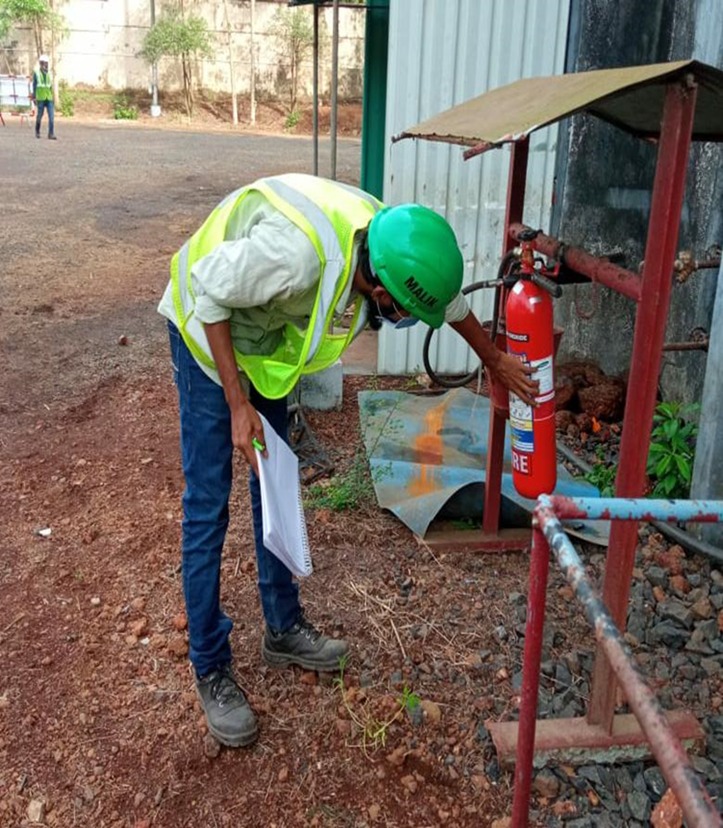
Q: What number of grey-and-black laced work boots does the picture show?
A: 2